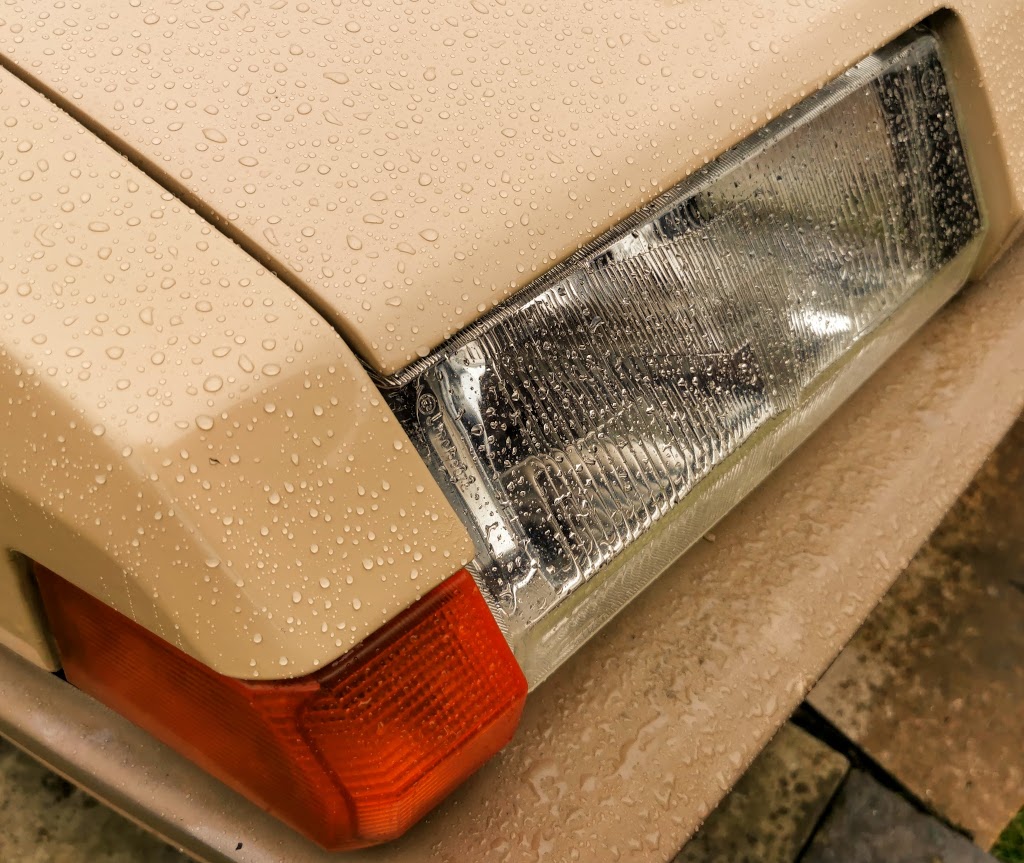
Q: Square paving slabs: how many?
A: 3